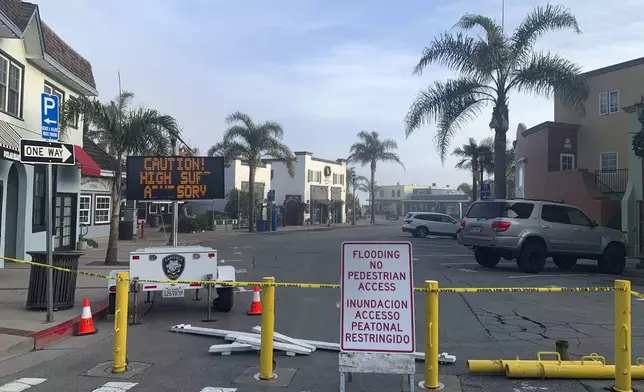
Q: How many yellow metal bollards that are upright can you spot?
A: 4